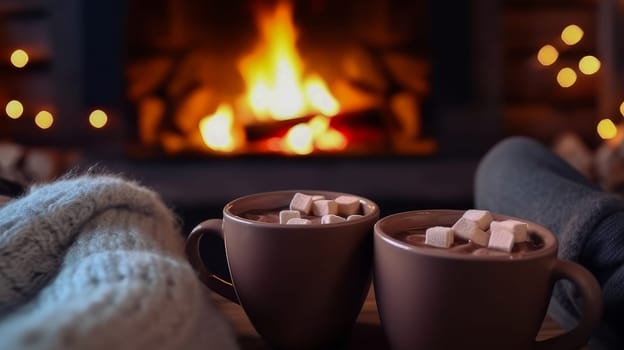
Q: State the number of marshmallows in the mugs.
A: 13